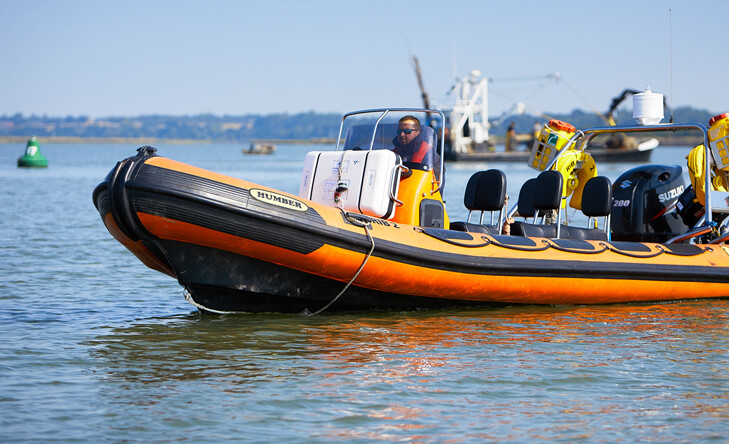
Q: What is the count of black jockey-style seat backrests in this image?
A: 5